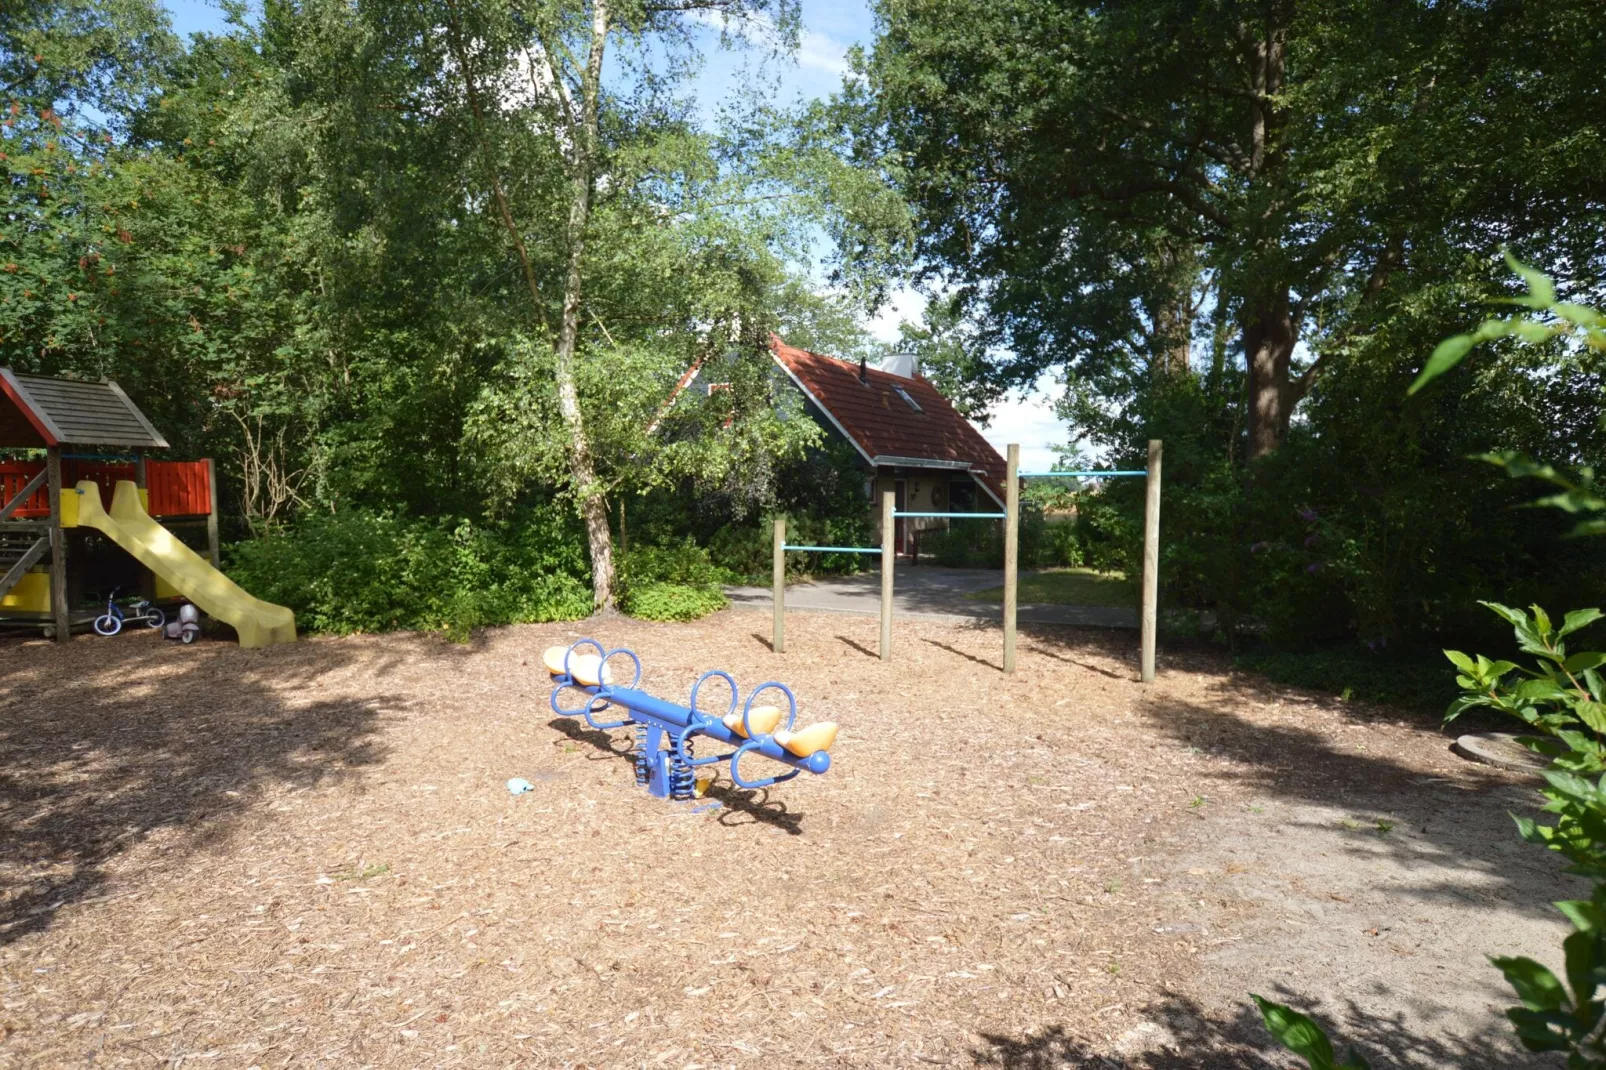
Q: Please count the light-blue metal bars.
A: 3